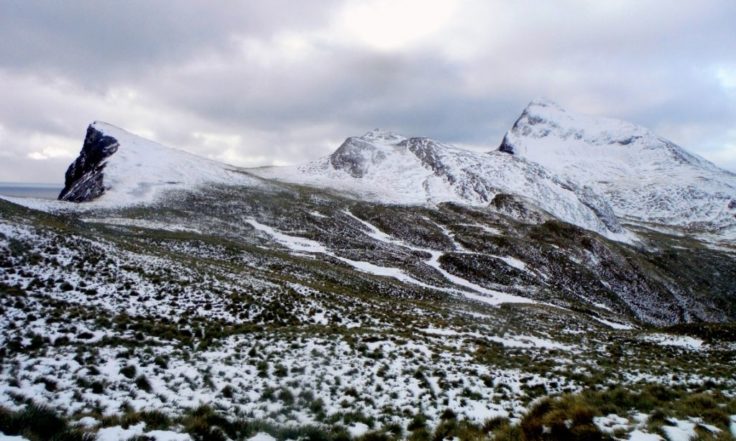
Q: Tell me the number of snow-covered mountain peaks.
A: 3